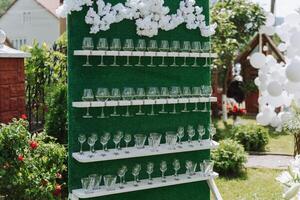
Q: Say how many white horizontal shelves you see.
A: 4